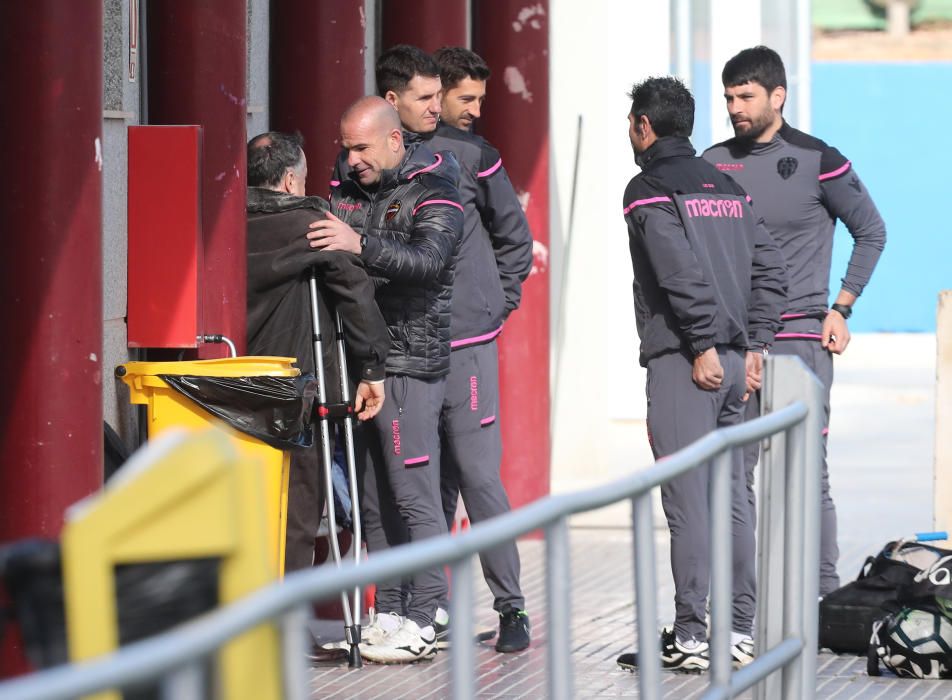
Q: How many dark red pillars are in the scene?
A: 5